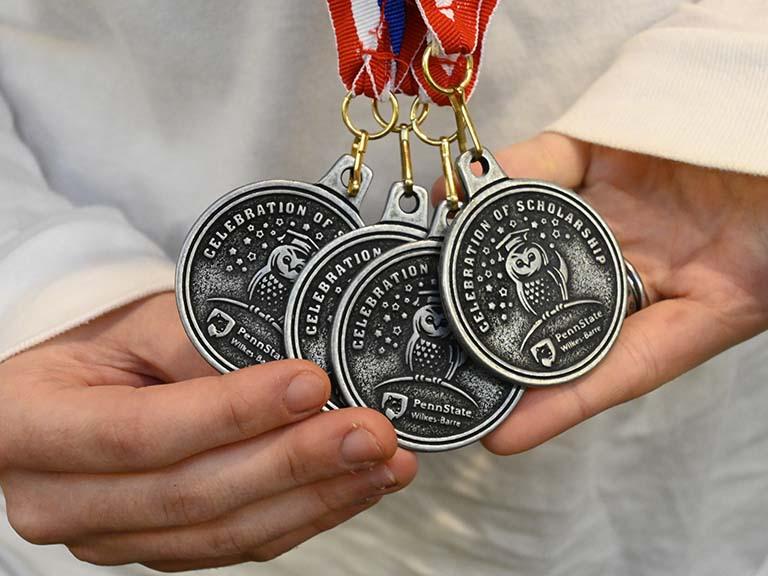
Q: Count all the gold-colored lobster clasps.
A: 4